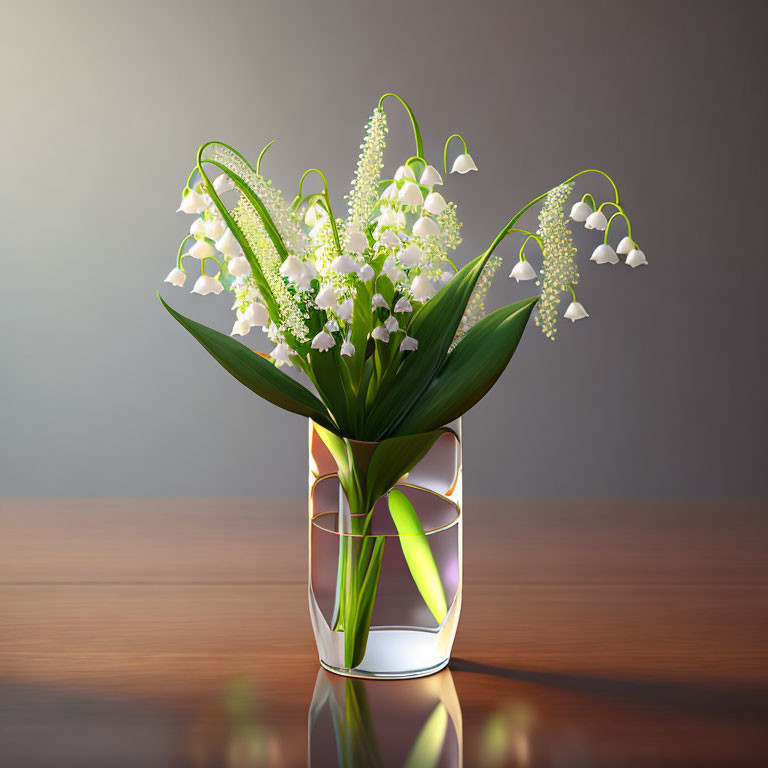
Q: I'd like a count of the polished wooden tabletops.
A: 1